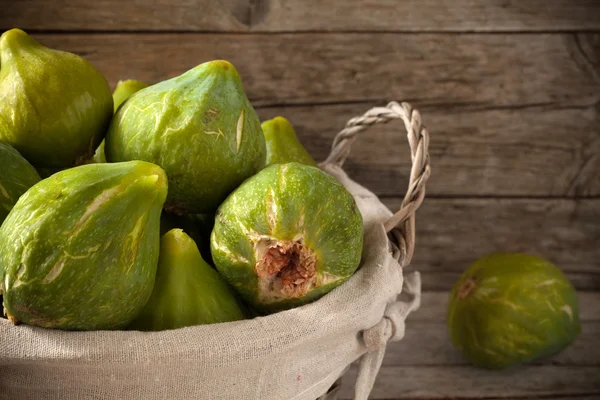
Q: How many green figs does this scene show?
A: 9